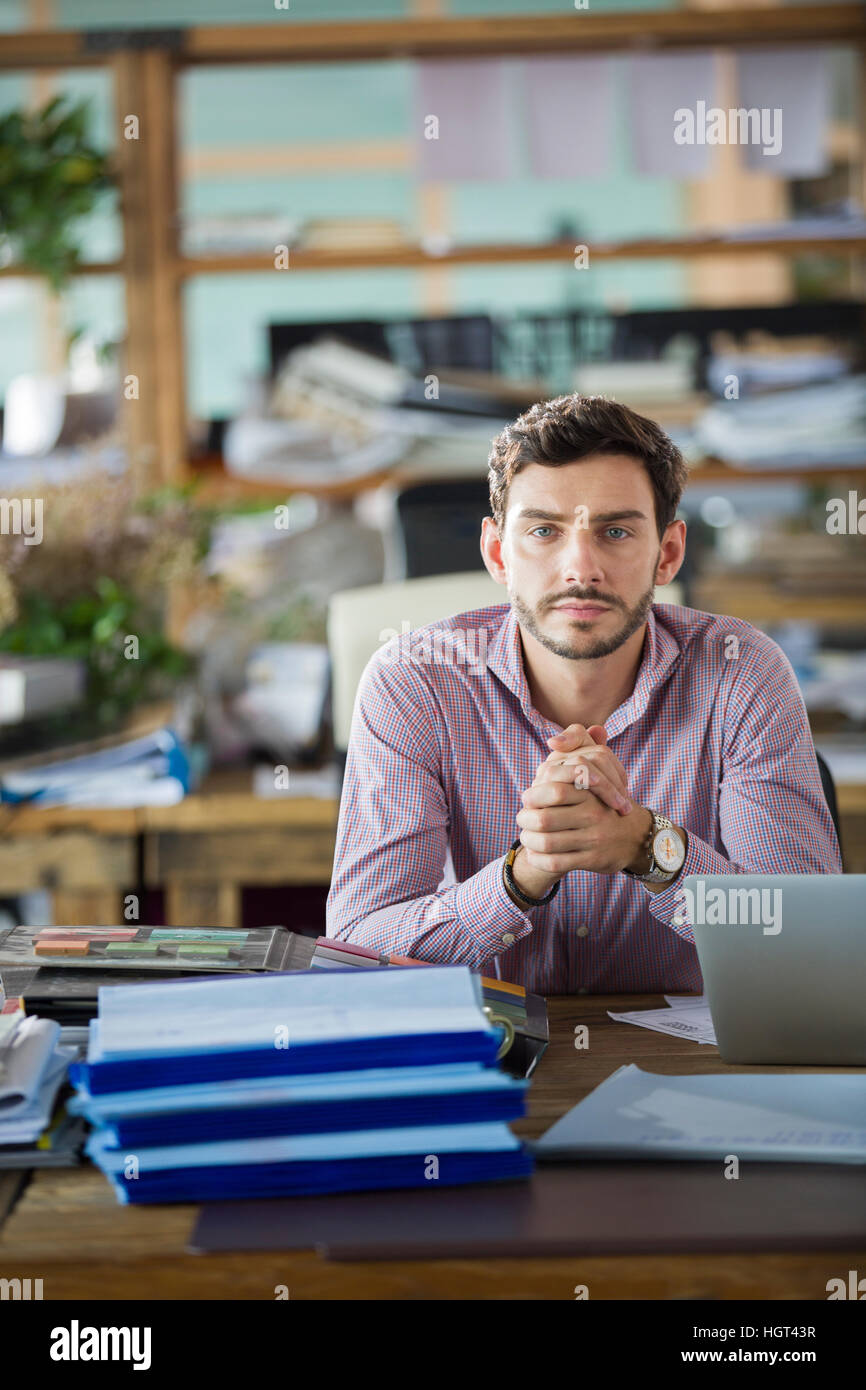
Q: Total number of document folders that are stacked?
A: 3